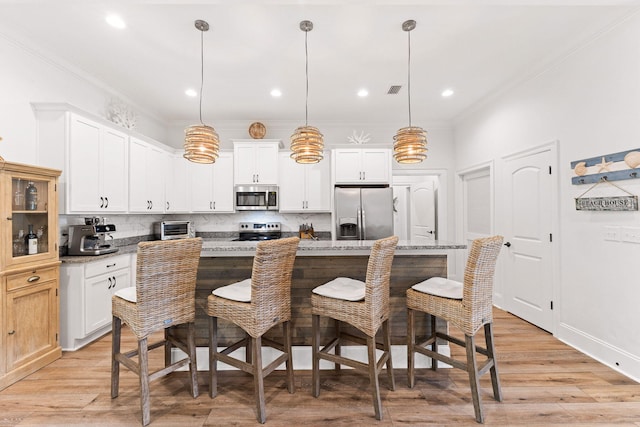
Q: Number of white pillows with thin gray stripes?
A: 0